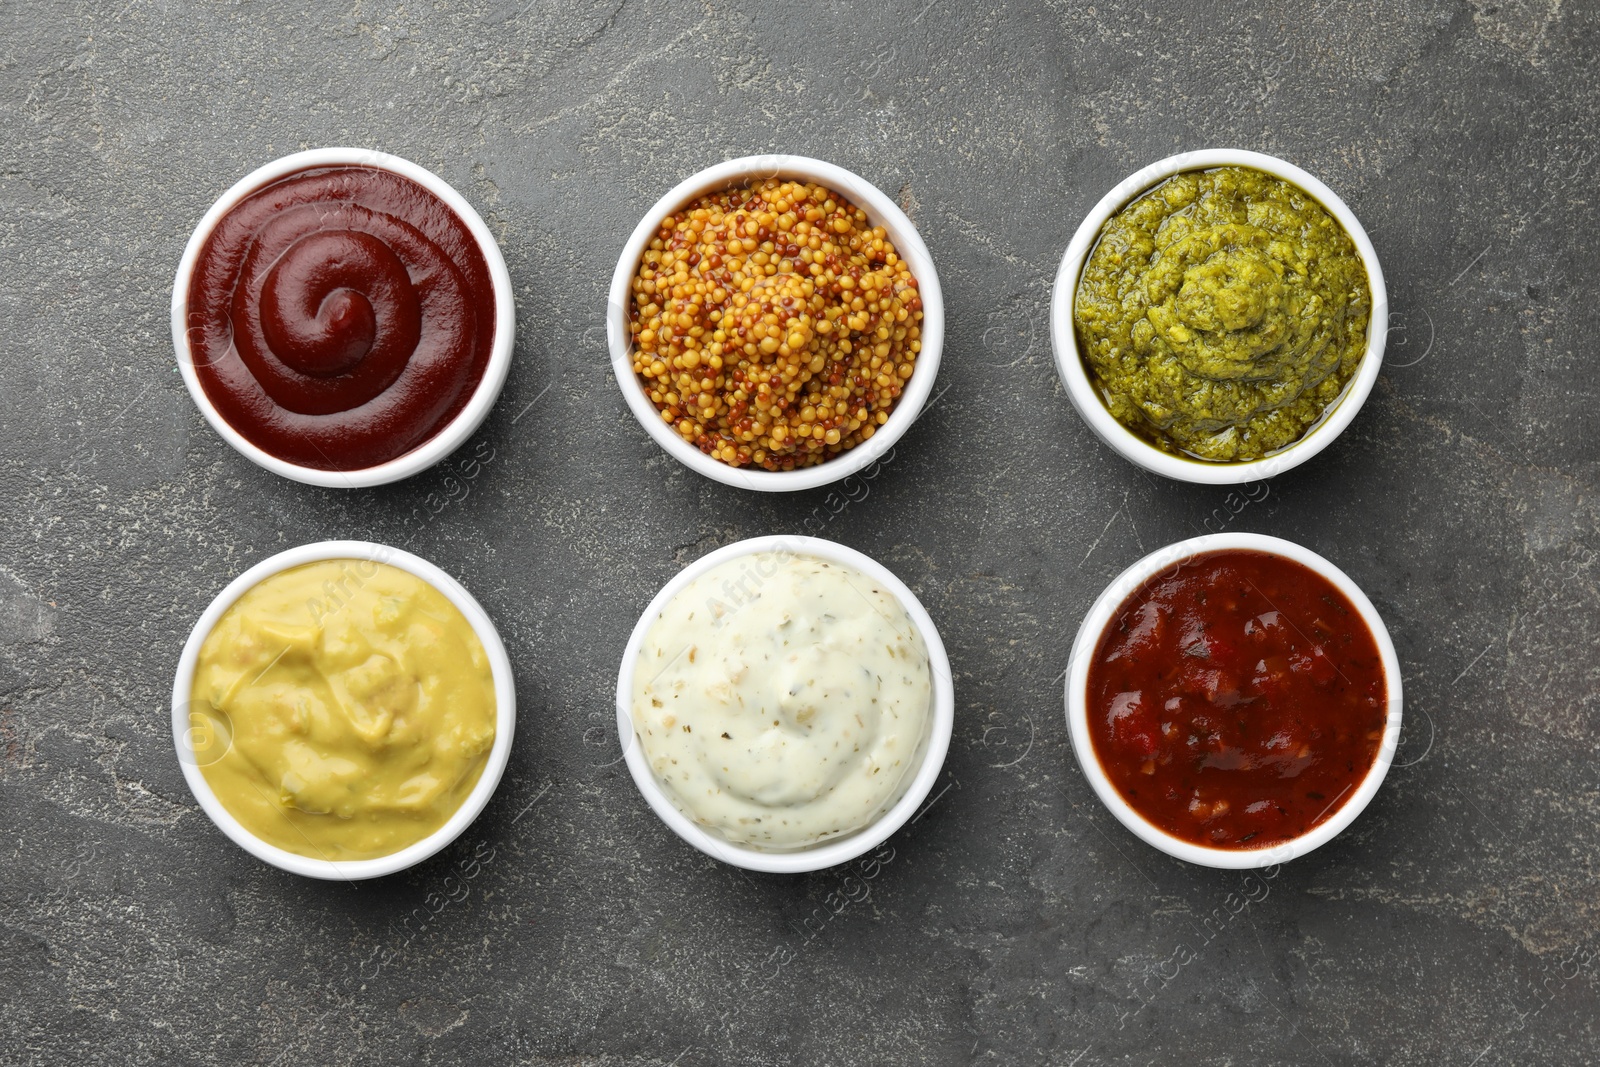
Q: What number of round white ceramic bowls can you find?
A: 6